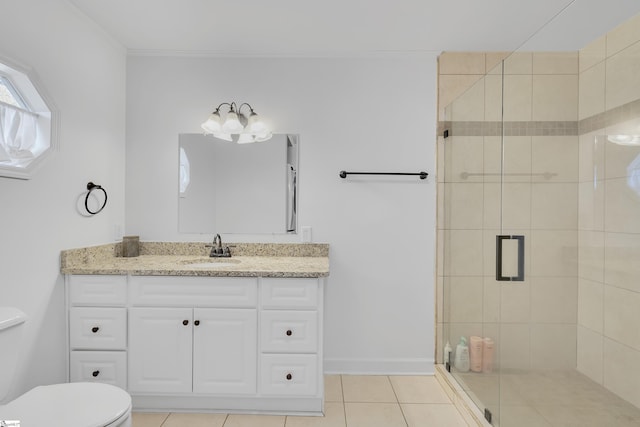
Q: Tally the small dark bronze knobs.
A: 6